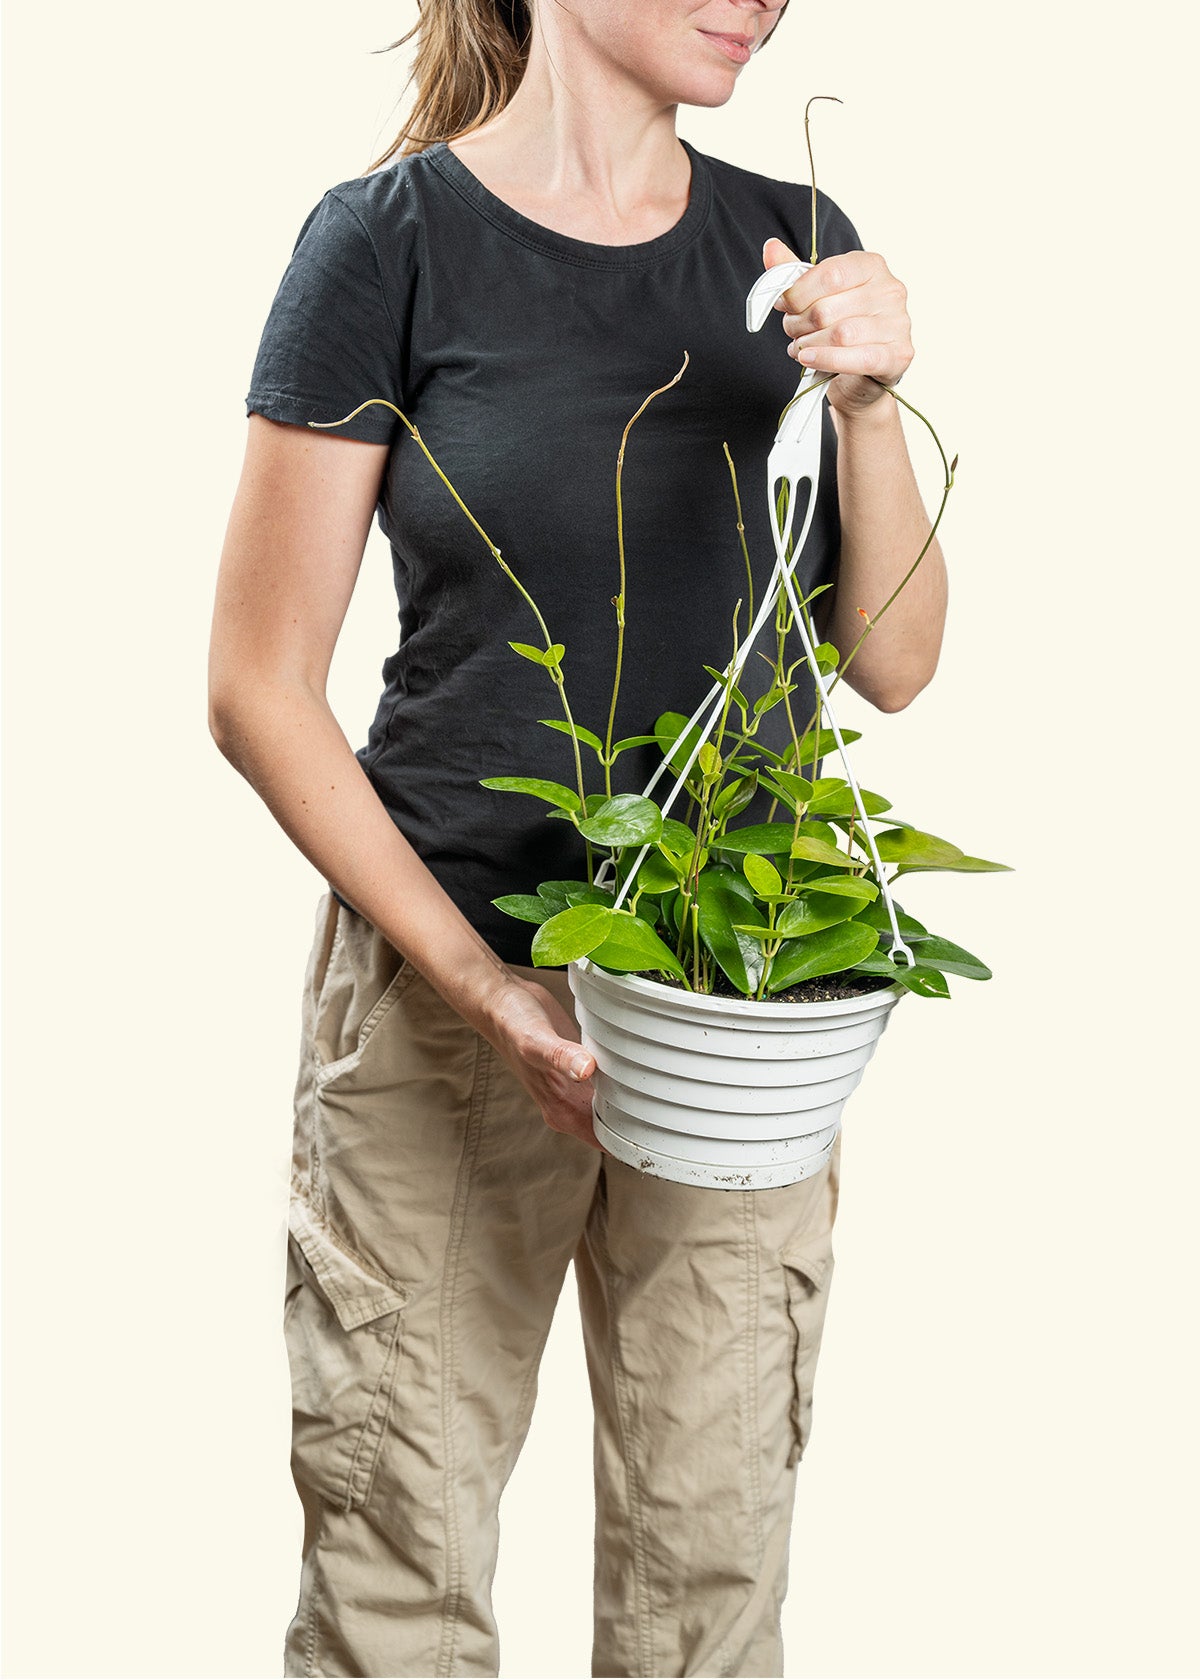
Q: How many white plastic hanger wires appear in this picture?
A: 3